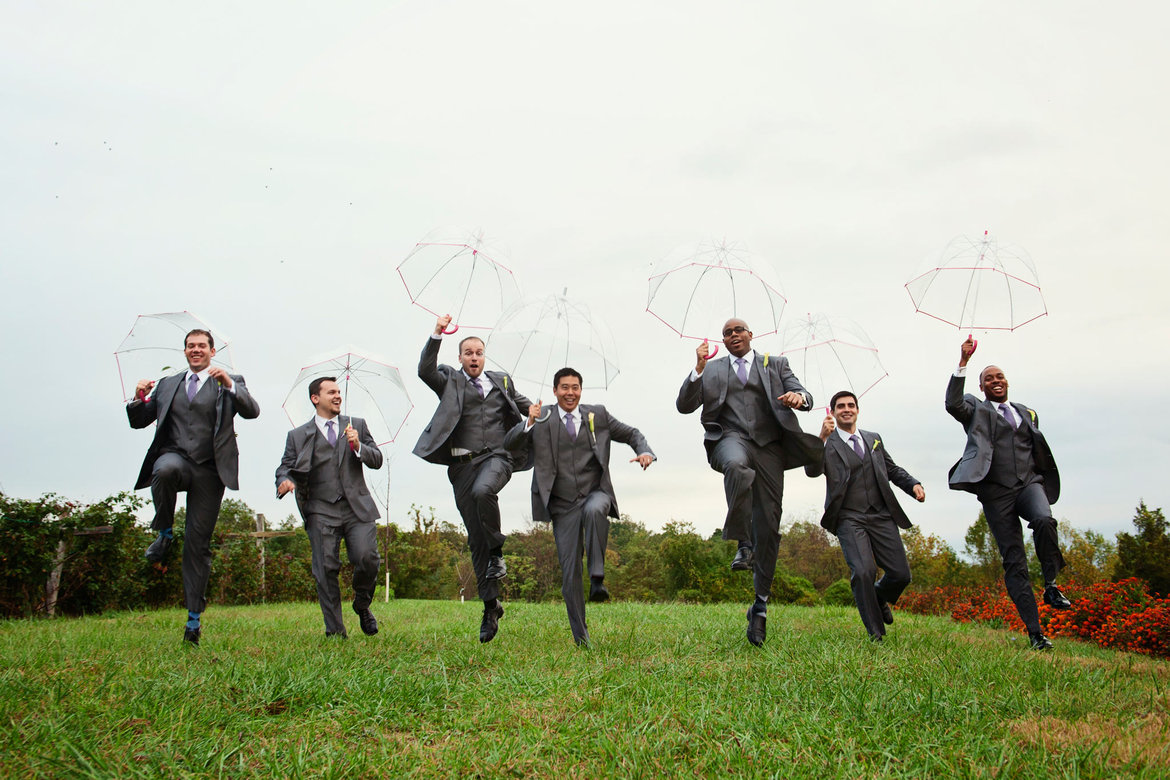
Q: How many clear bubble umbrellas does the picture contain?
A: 7